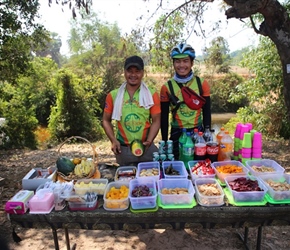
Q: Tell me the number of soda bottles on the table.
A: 8